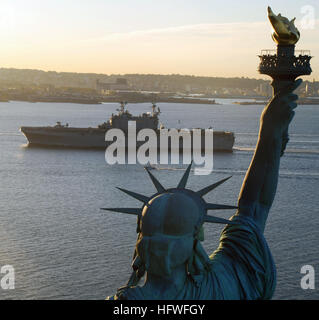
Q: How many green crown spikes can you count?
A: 7